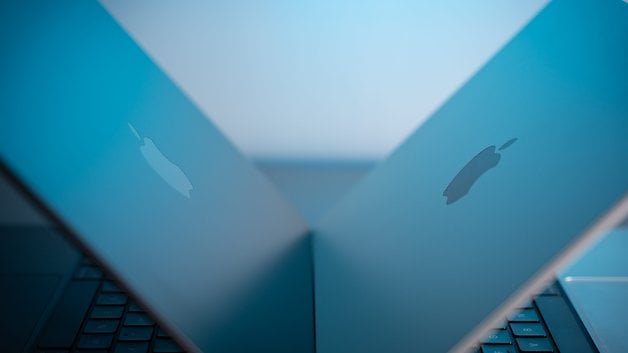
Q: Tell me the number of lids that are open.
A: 2